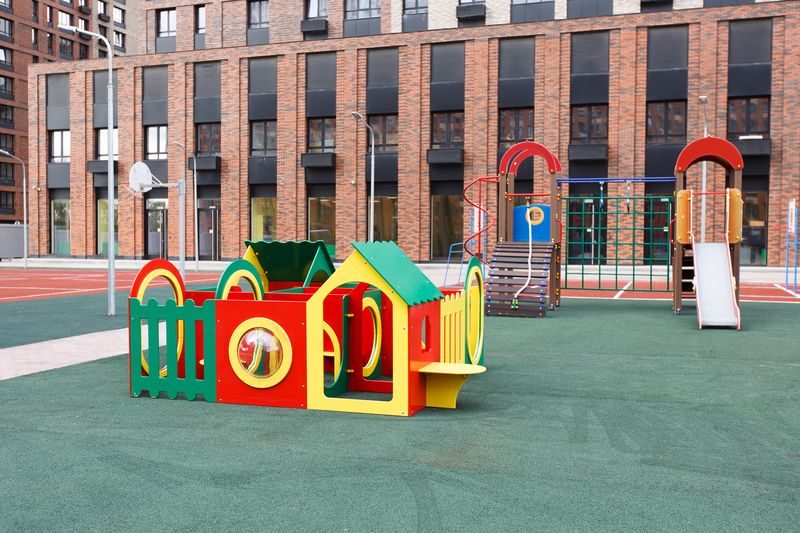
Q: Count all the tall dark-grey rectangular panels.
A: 12